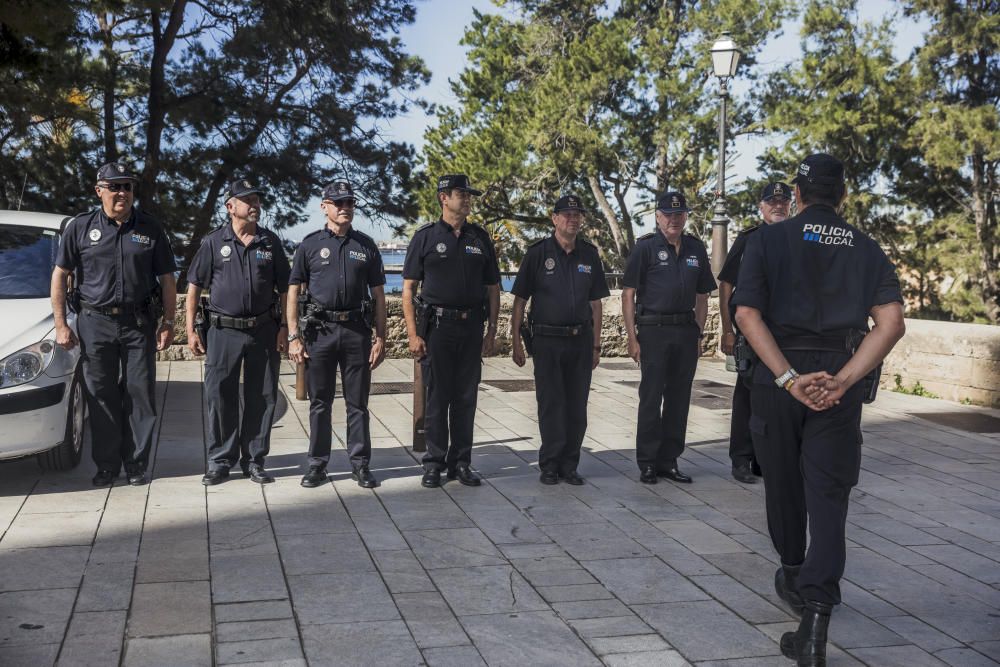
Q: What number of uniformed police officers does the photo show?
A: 8